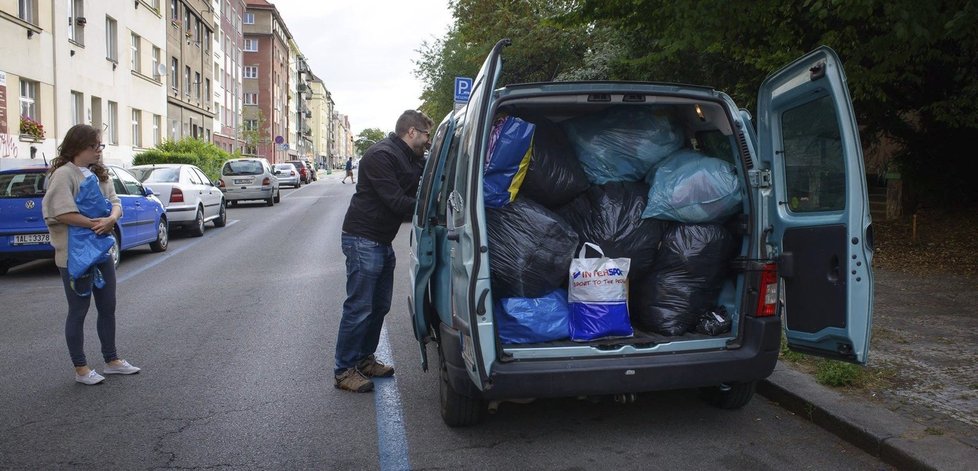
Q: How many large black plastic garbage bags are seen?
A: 4